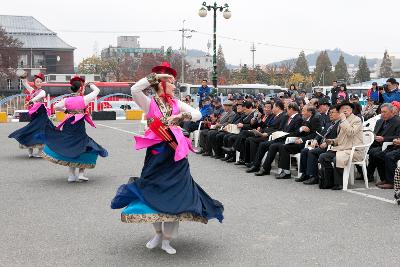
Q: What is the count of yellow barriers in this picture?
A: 3